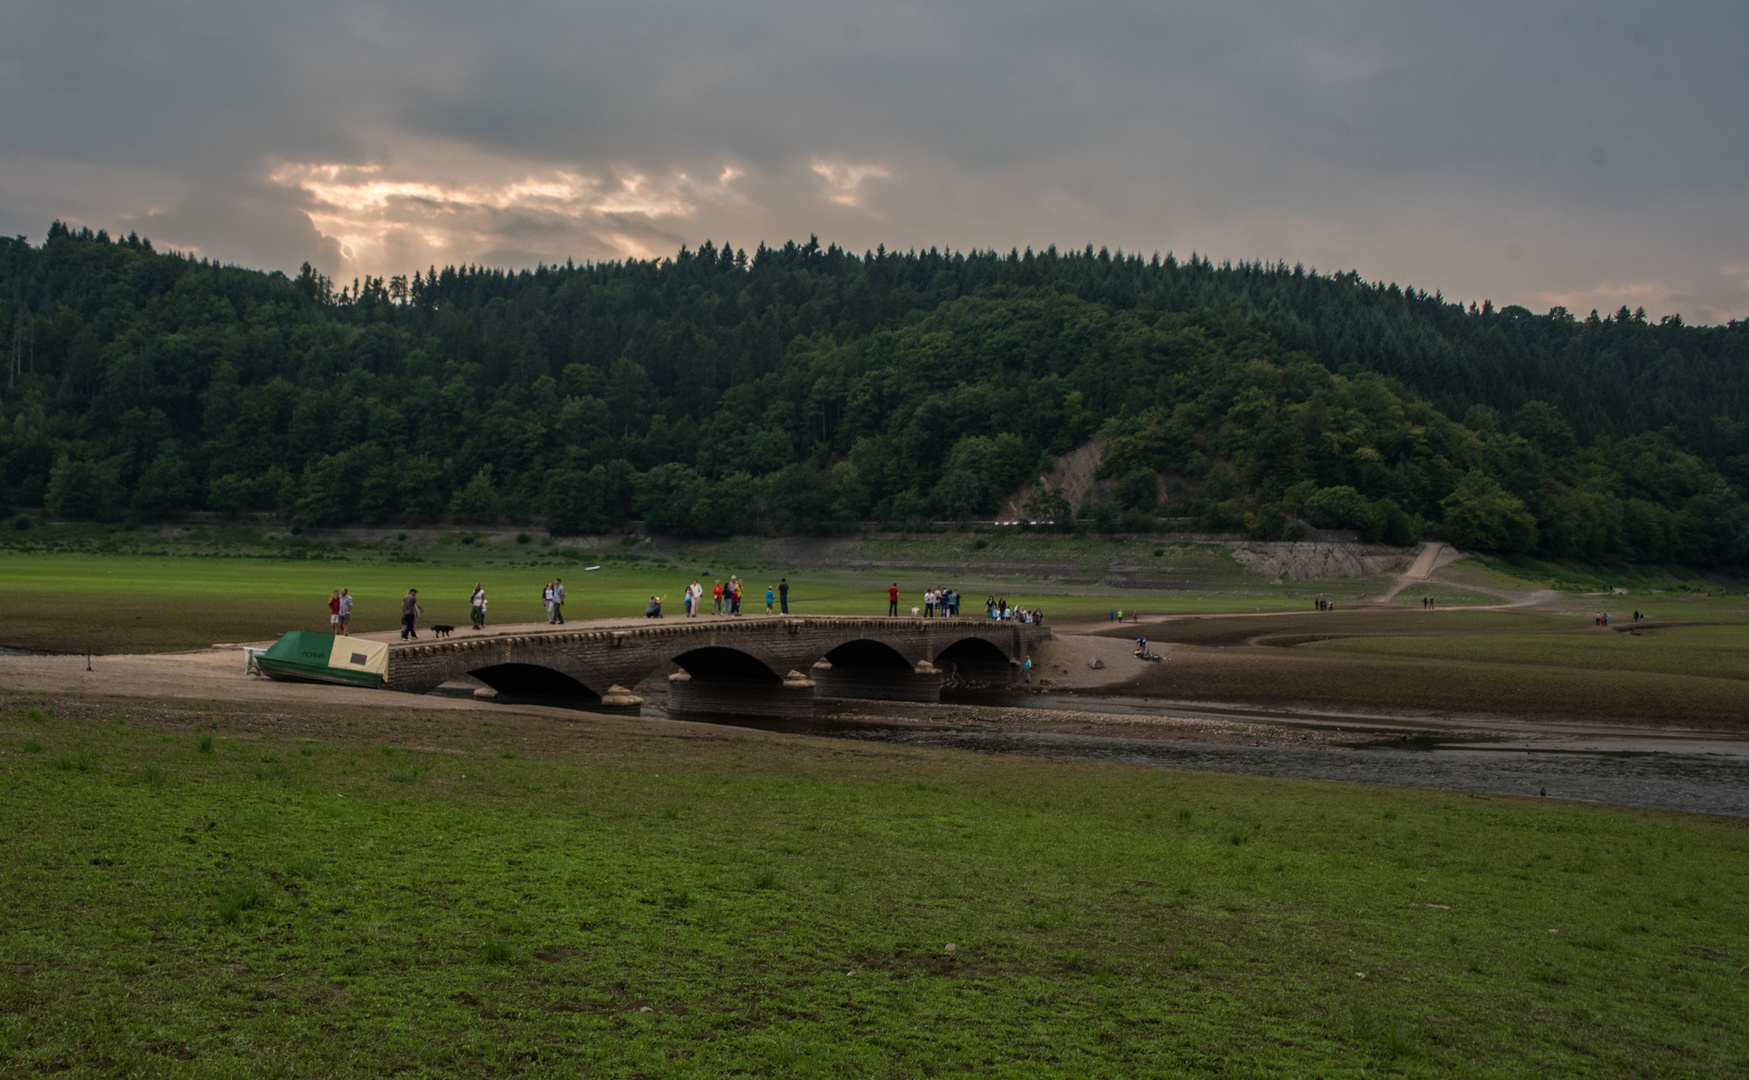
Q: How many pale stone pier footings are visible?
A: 6